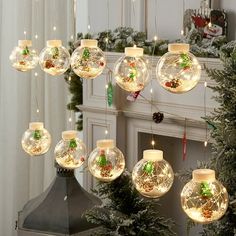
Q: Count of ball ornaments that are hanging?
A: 10